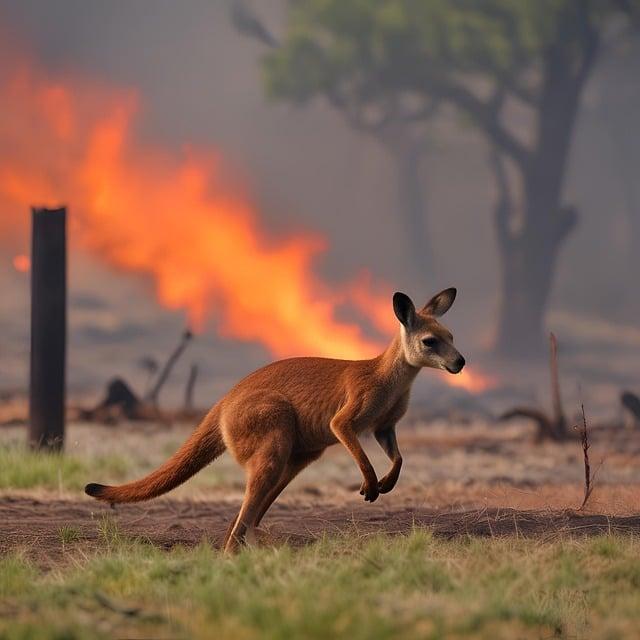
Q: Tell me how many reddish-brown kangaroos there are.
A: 1